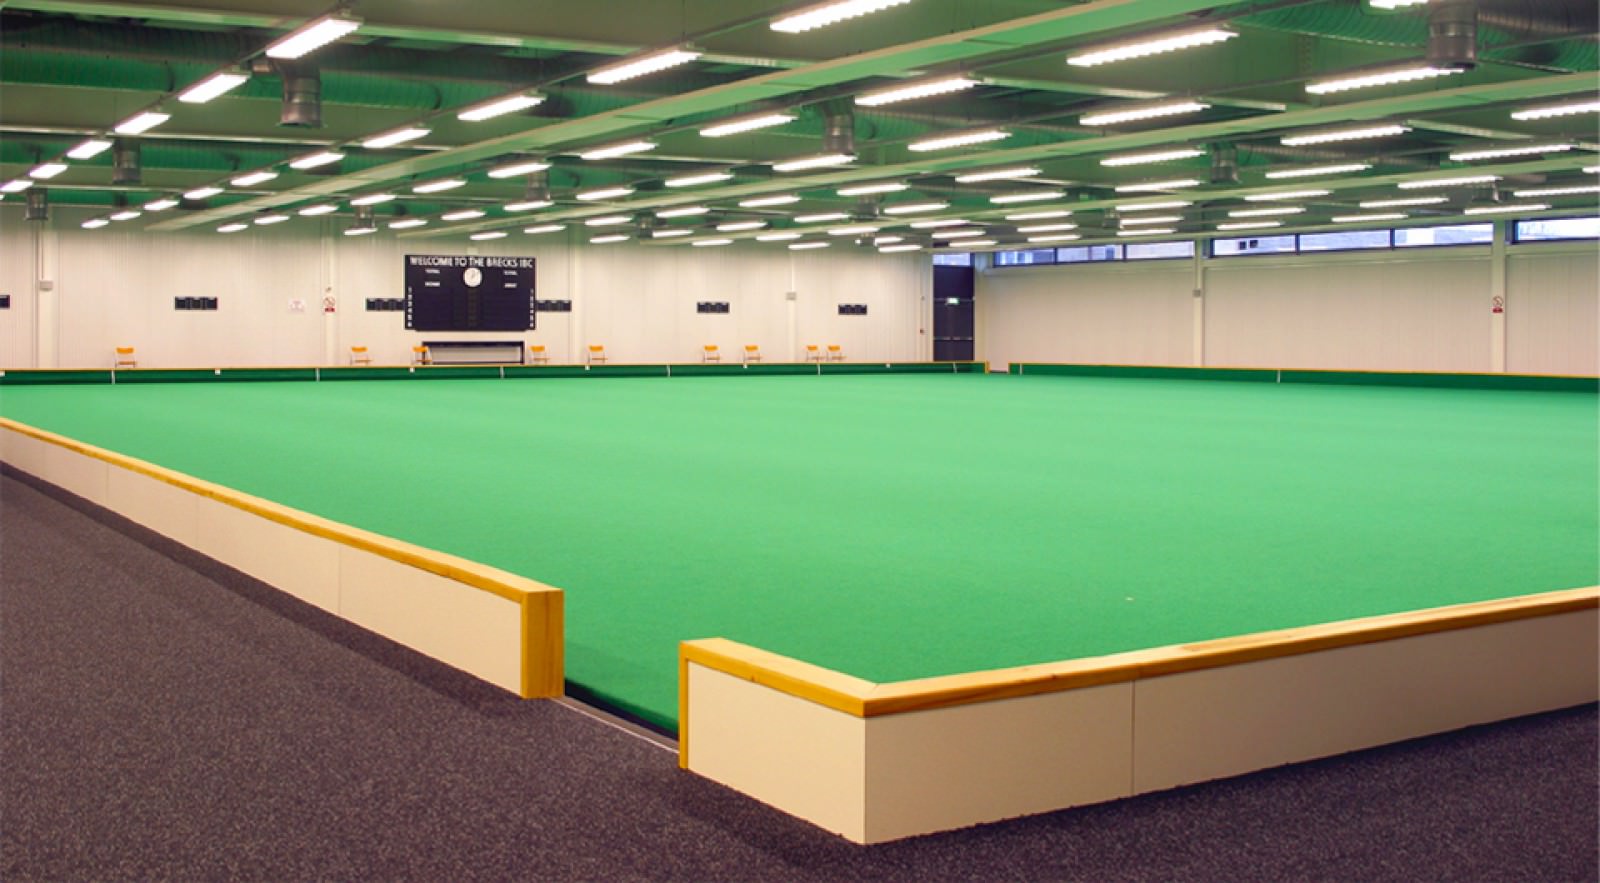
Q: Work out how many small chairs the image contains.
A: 9